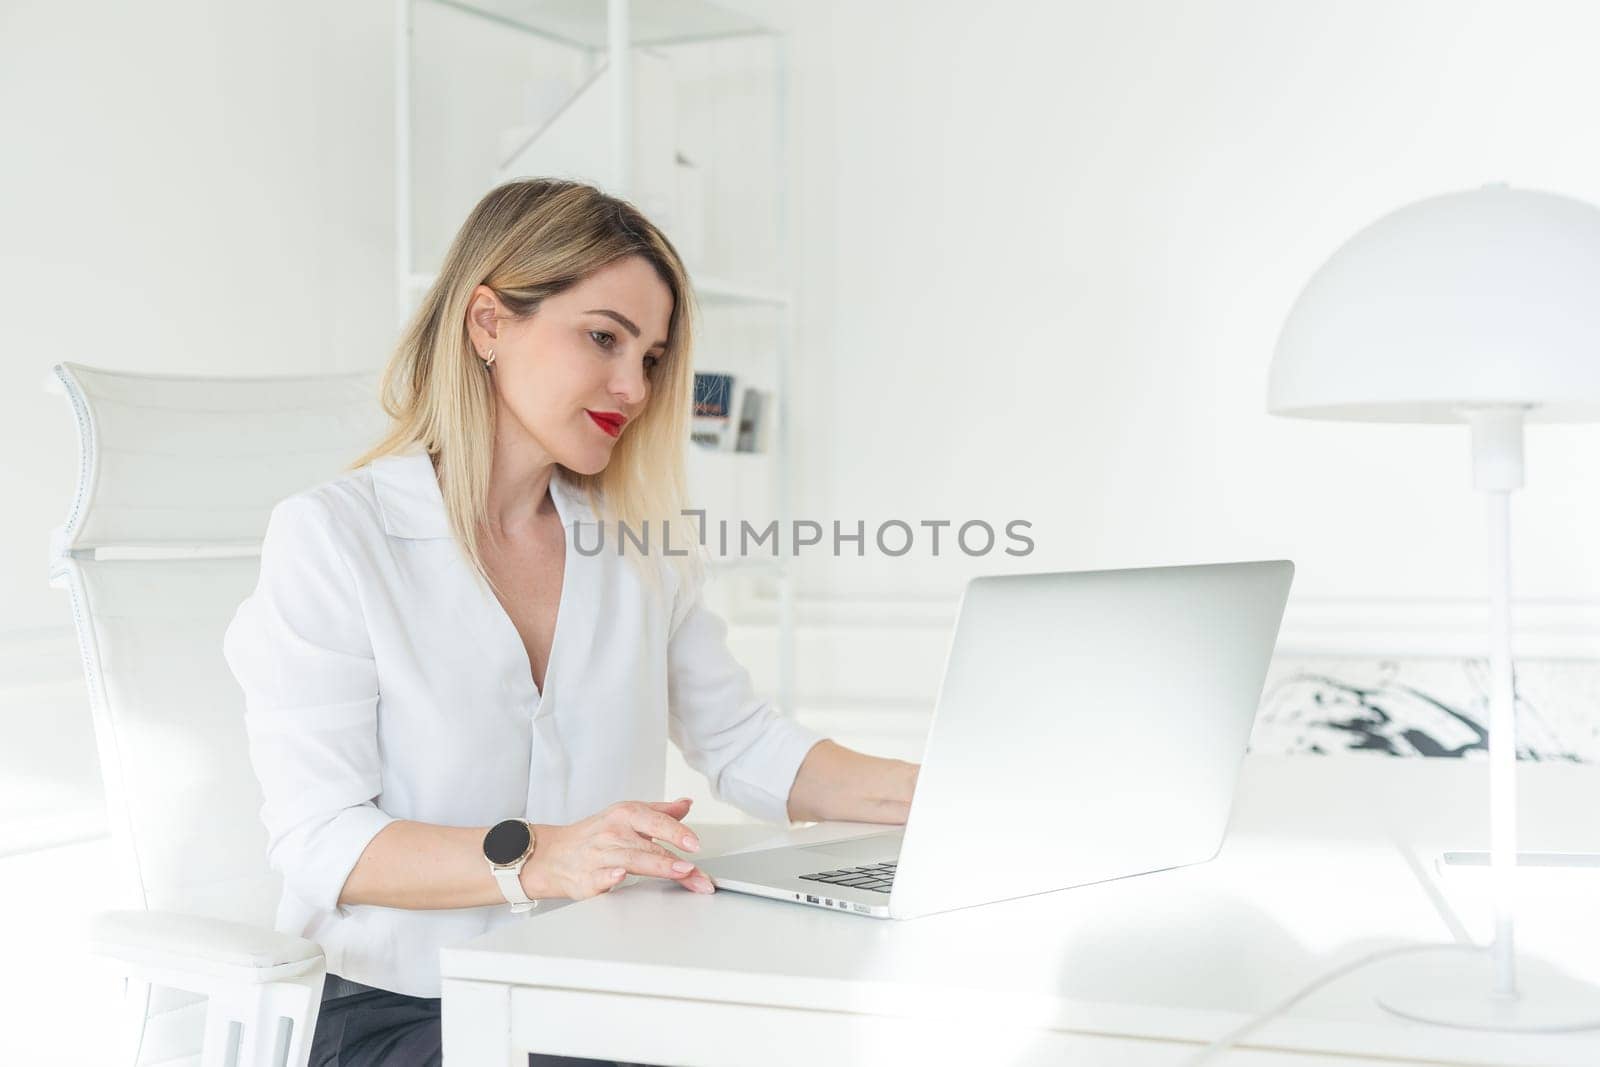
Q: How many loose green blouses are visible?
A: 0